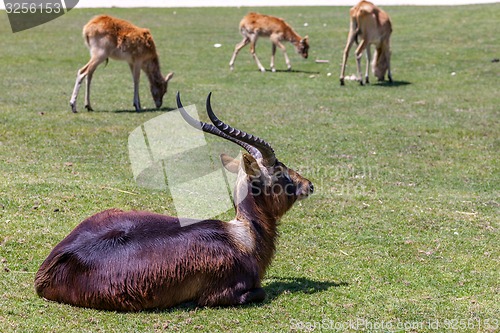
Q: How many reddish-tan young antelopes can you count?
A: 3